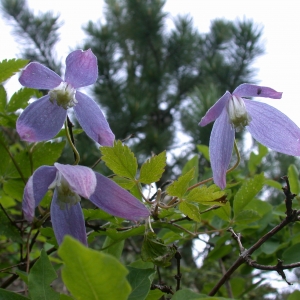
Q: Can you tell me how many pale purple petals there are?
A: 12